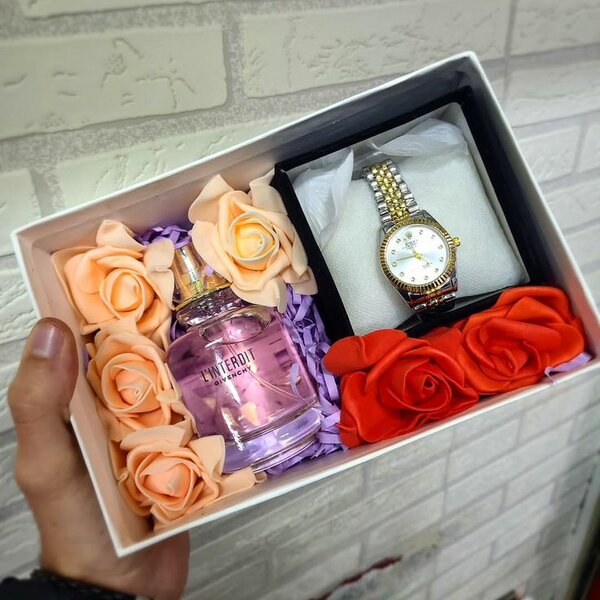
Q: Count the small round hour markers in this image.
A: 11